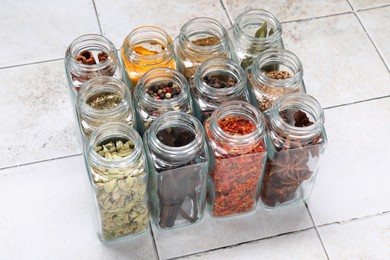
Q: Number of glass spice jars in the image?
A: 12